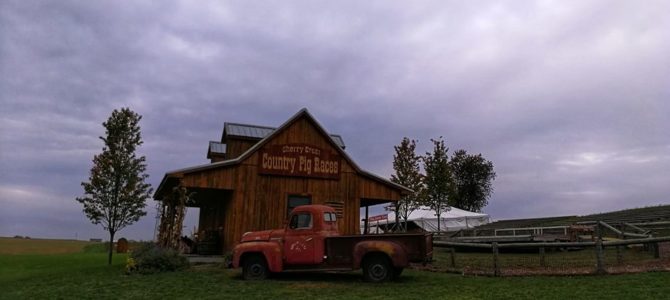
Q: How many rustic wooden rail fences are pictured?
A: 1